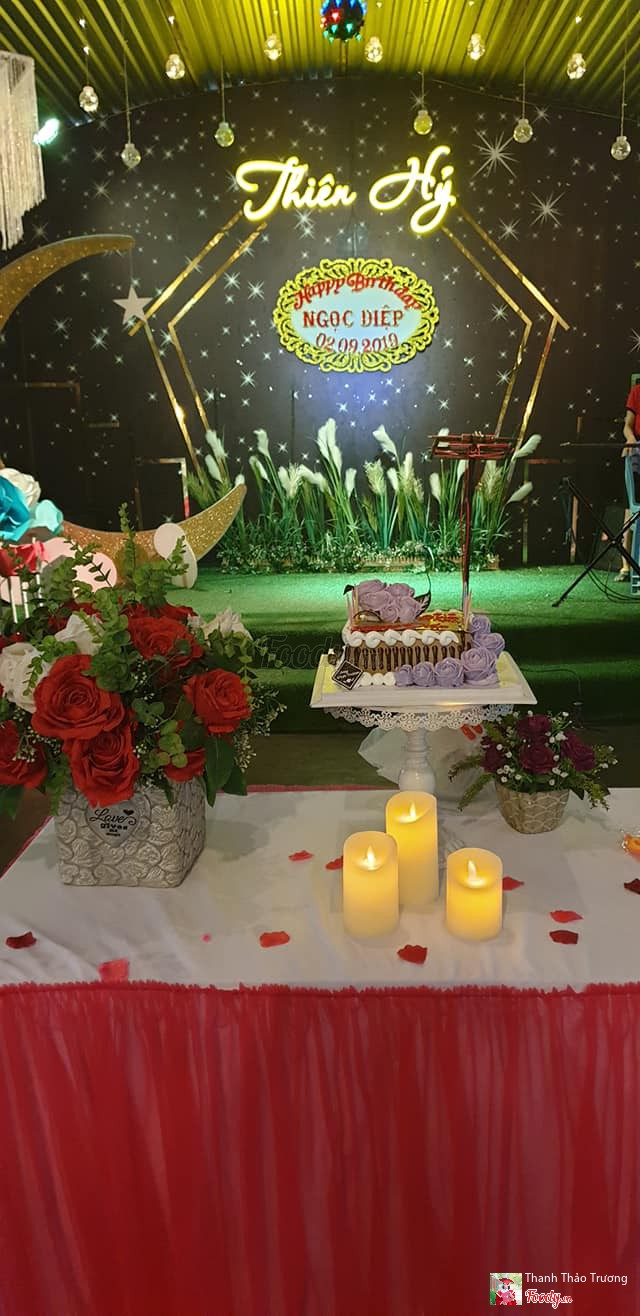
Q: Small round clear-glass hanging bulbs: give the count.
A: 11